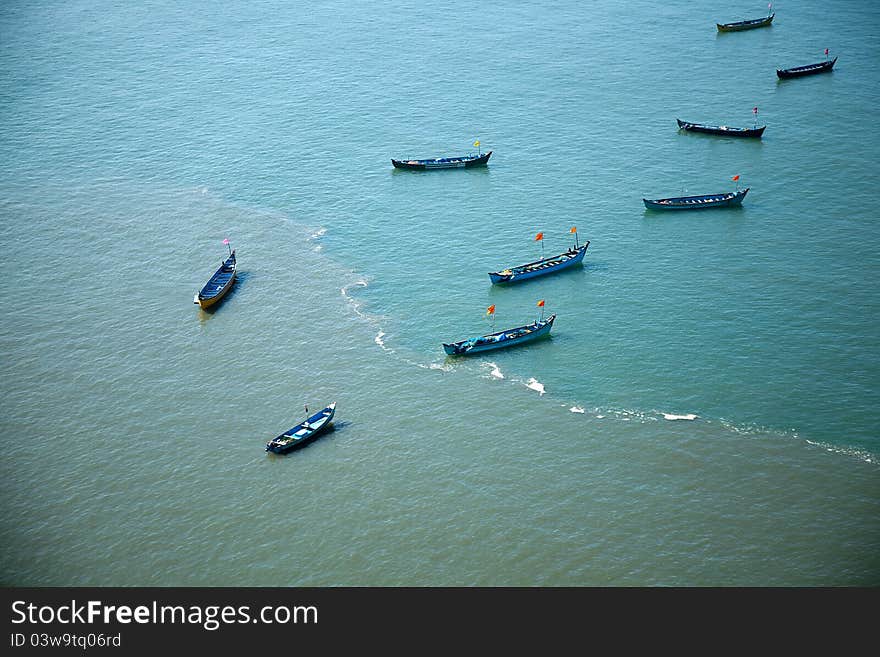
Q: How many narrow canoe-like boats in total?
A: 9